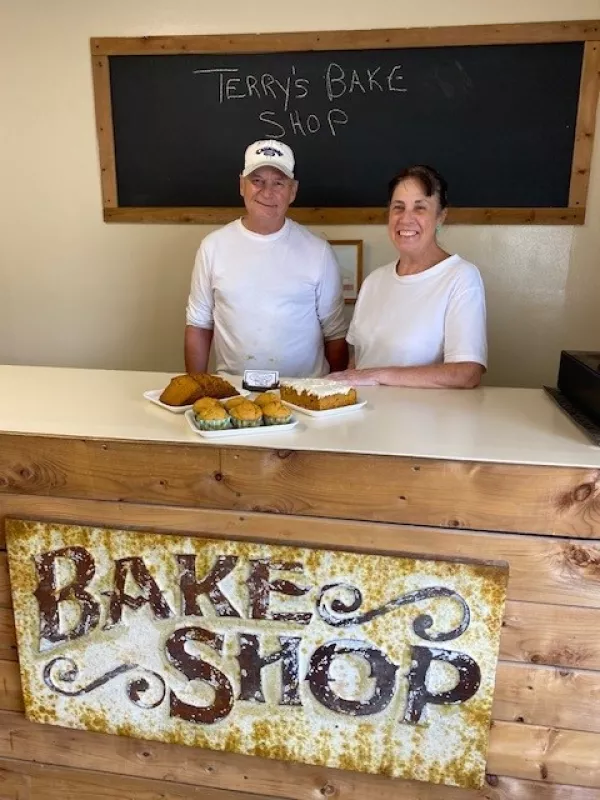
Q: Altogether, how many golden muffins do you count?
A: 6